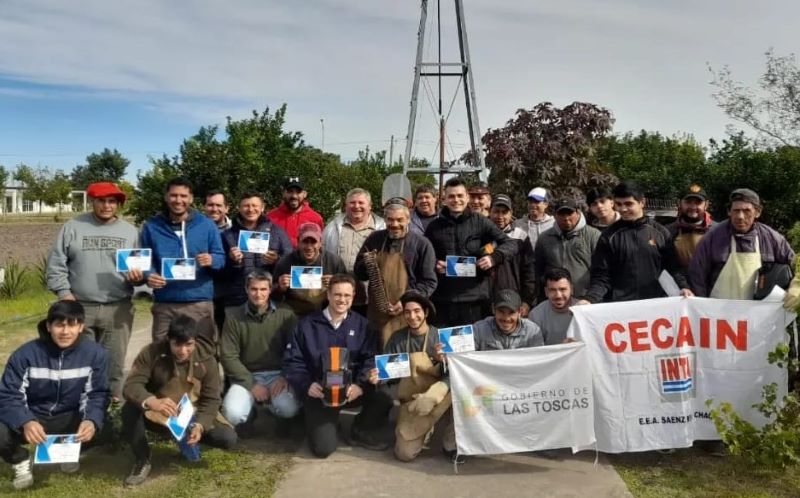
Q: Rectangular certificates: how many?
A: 9